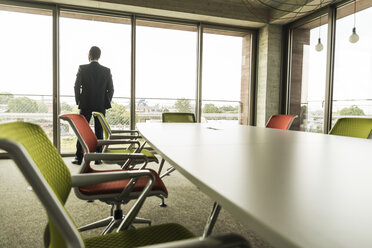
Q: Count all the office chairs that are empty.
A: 6